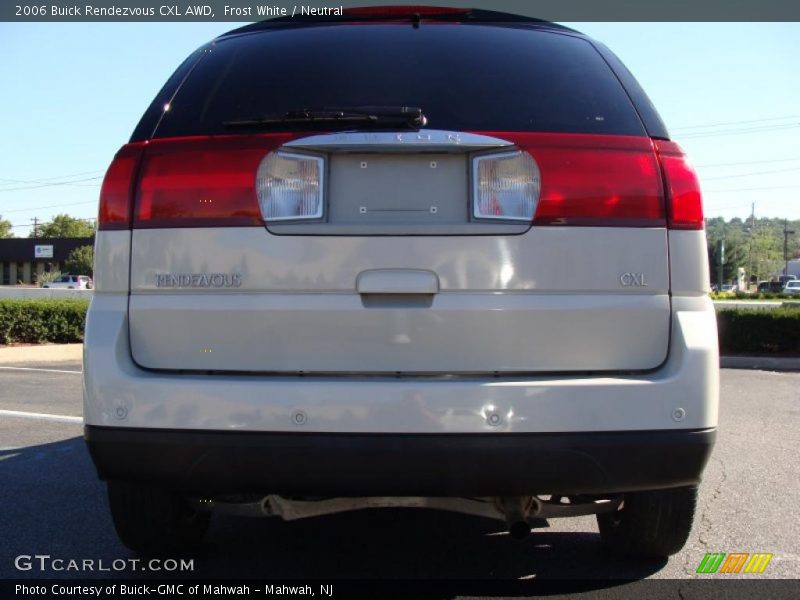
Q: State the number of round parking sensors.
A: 4